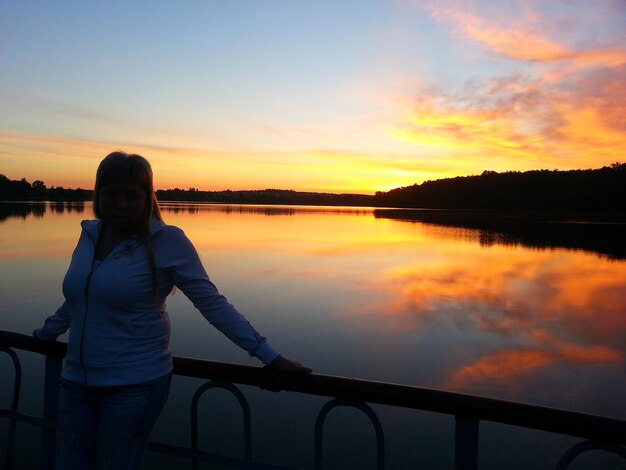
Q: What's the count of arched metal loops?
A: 4